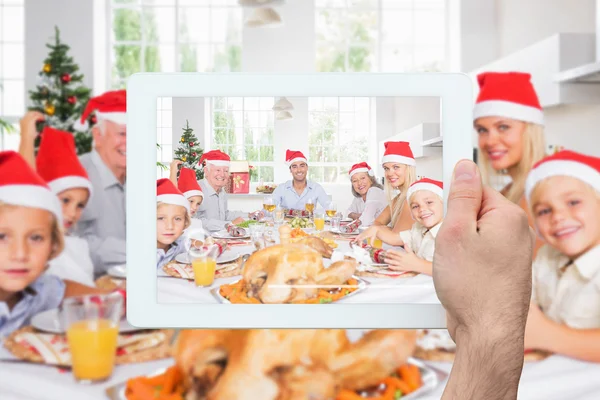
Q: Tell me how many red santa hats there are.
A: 12